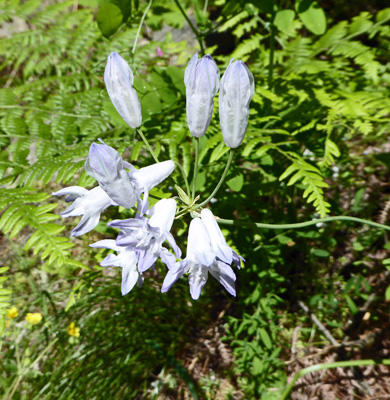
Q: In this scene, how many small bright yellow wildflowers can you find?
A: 3